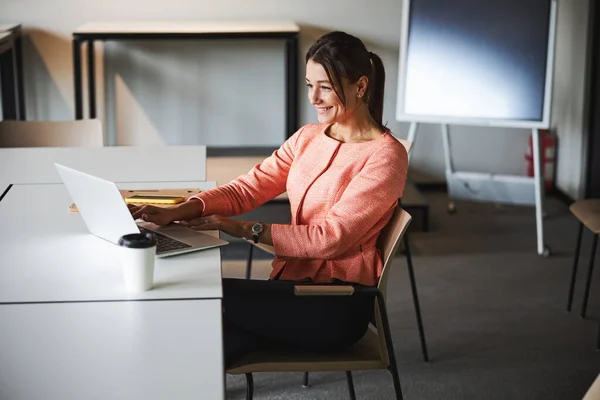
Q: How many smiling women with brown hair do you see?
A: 1